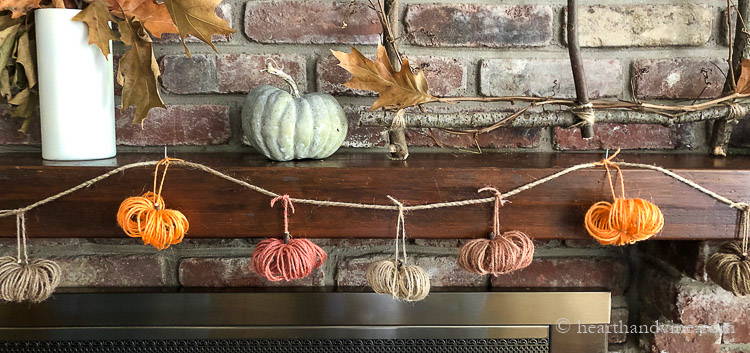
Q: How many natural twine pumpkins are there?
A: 3